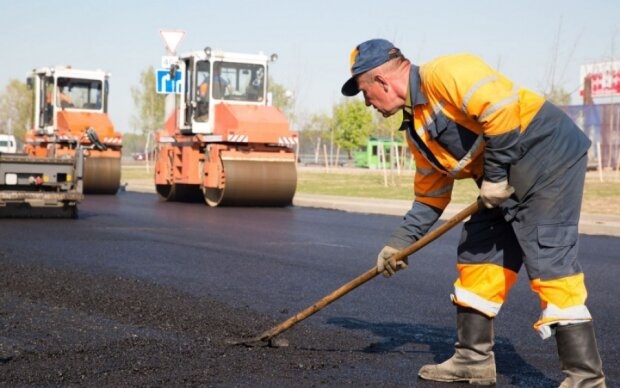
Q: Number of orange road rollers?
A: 2